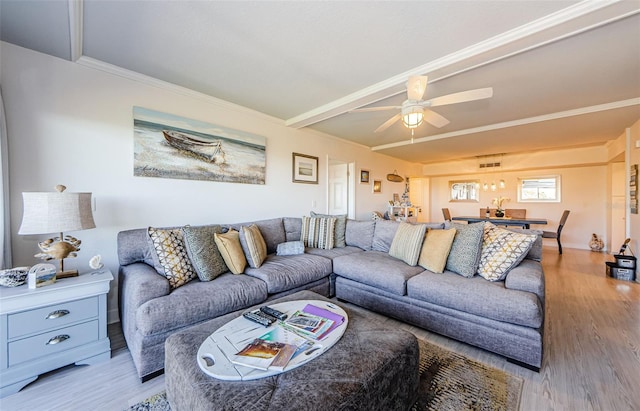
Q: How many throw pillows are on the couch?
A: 10